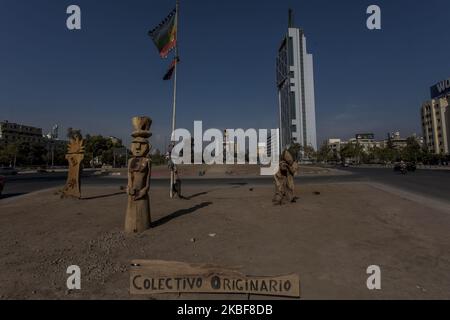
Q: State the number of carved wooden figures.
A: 3